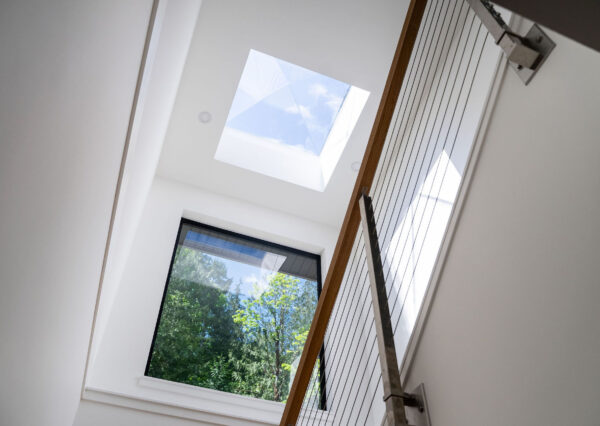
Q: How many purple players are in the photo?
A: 0